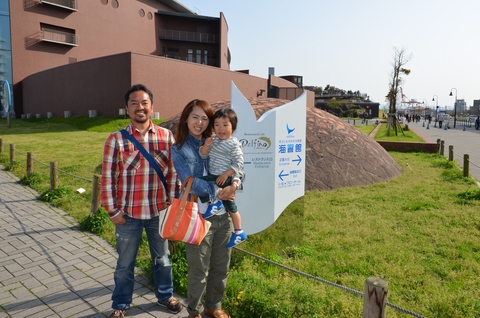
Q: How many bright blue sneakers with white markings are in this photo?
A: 2